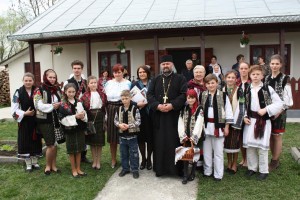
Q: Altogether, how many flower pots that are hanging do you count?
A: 3